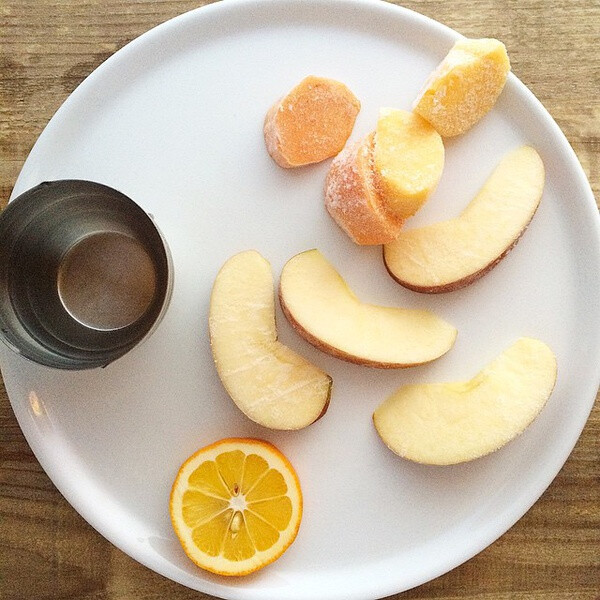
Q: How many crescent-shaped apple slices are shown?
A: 4